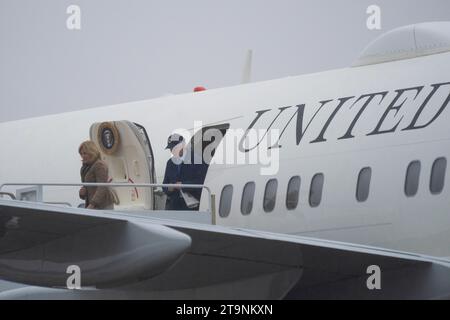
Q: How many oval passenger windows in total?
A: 8